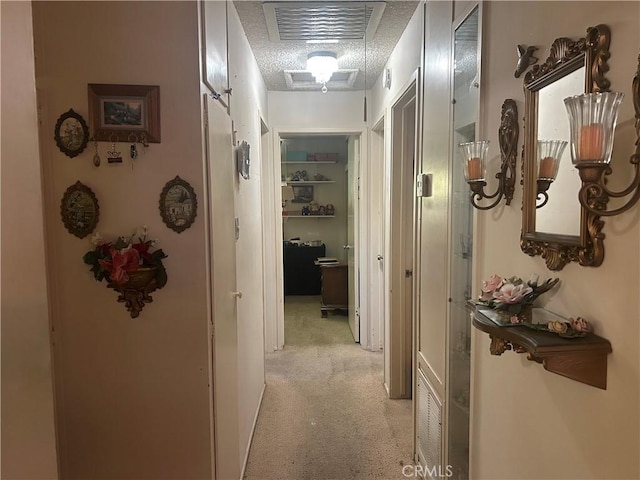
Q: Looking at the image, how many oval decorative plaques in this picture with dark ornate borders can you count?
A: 3